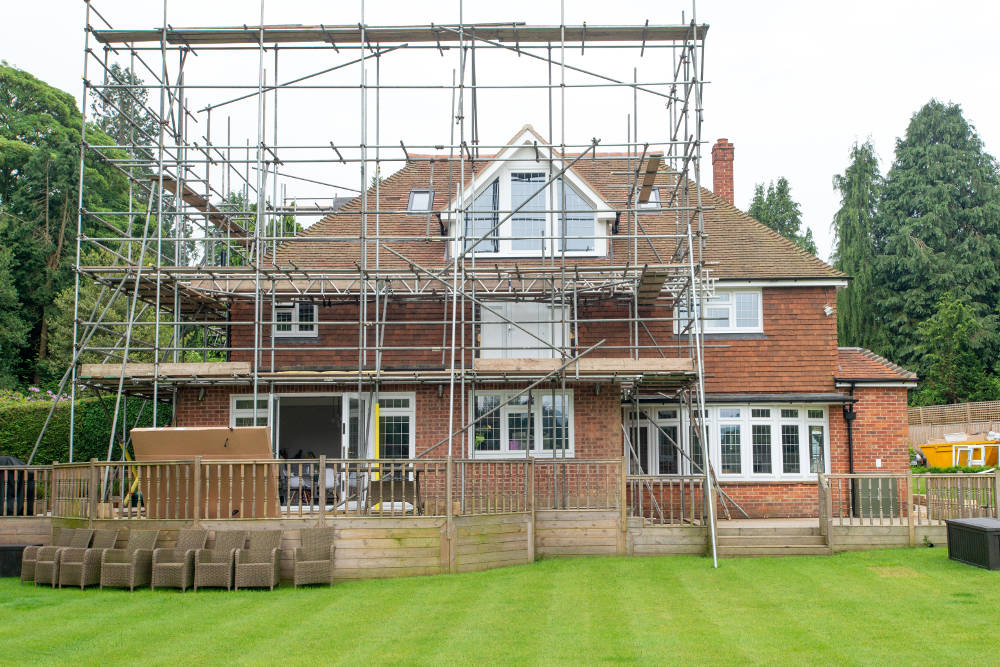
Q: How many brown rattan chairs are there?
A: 8